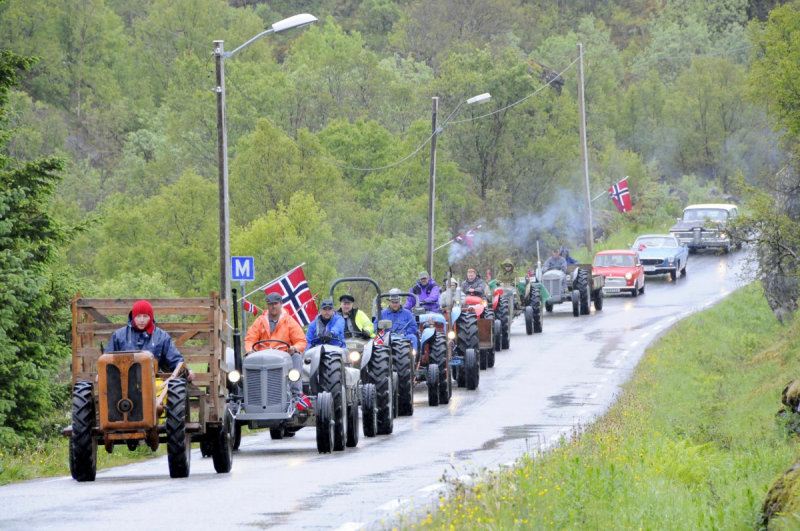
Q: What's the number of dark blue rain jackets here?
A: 1